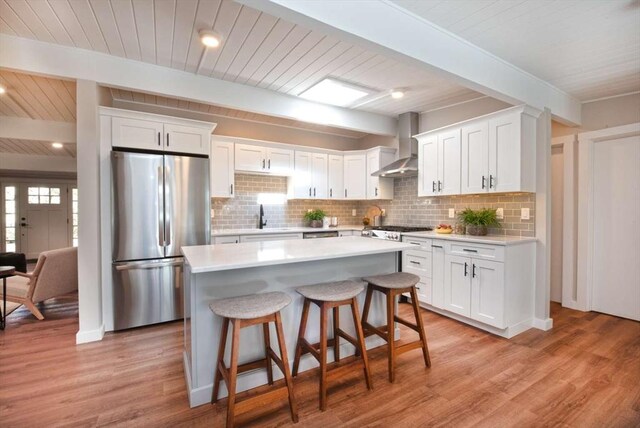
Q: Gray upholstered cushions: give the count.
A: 3